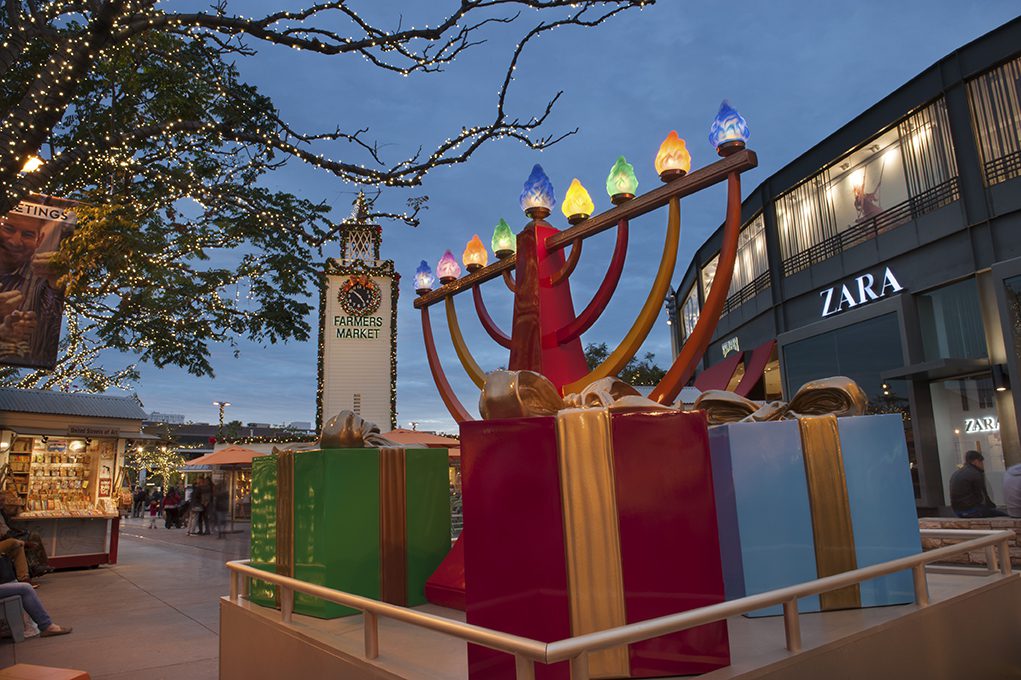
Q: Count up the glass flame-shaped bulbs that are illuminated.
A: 9